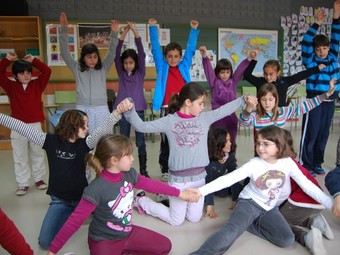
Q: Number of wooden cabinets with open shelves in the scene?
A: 1